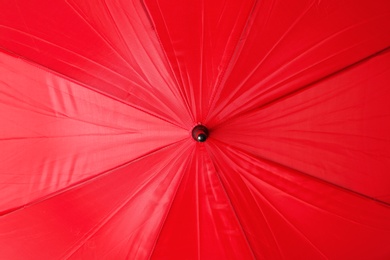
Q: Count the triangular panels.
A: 8